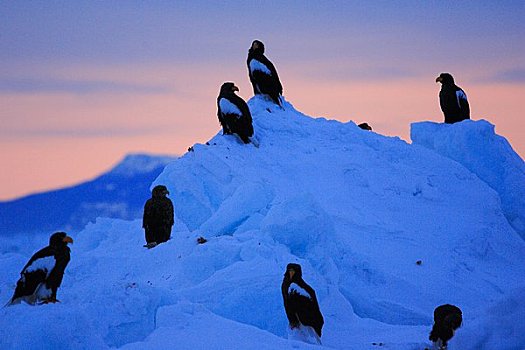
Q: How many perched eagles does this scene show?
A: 7